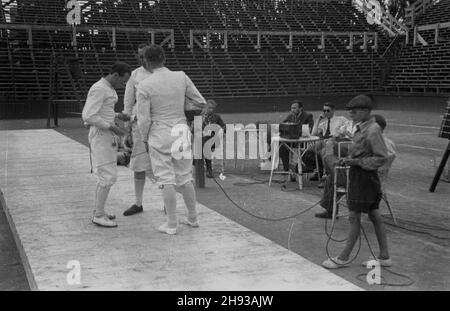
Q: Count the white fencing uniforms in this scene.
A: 3